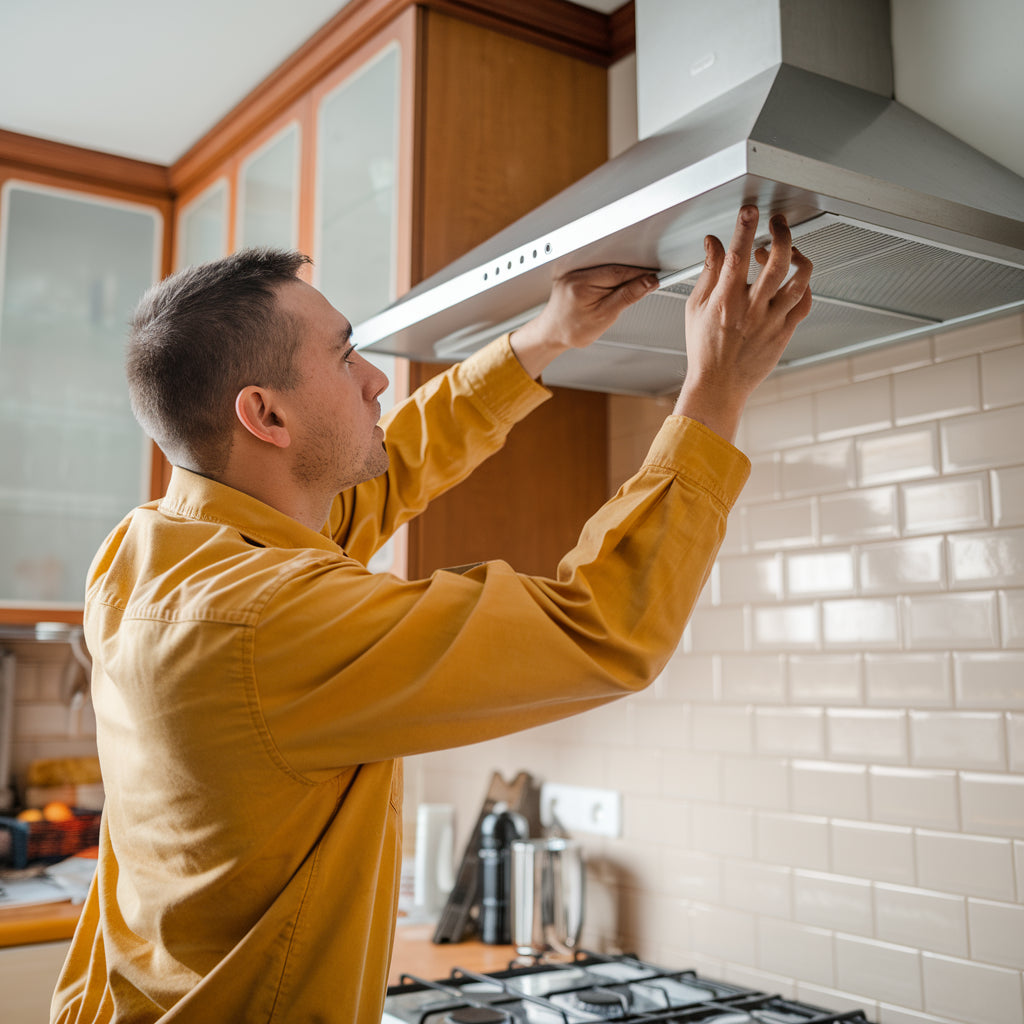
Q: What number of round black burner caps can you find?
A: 2